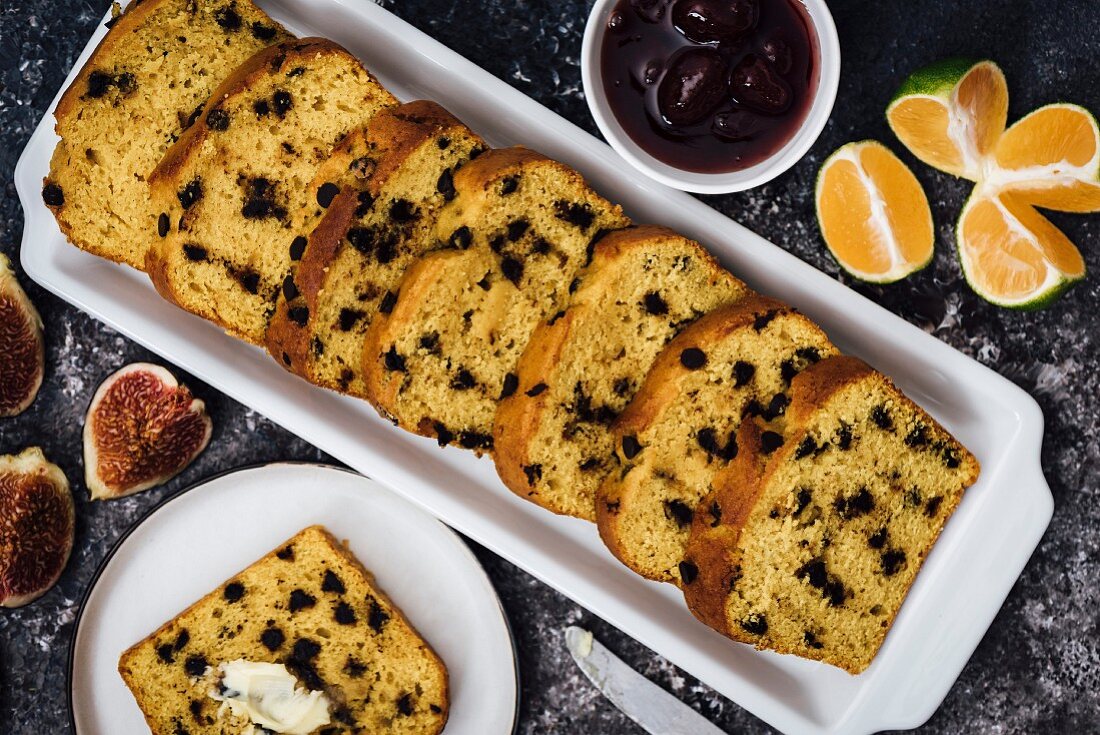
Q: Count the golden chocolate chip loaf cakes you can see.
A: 8